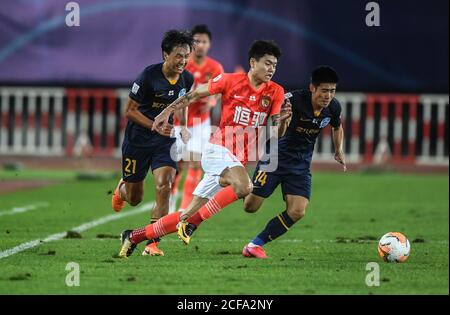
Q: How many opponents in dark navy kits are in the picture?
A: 2